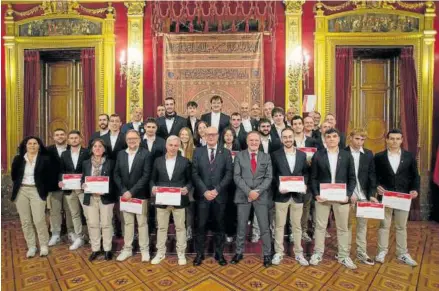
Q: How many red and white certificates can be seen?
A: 11